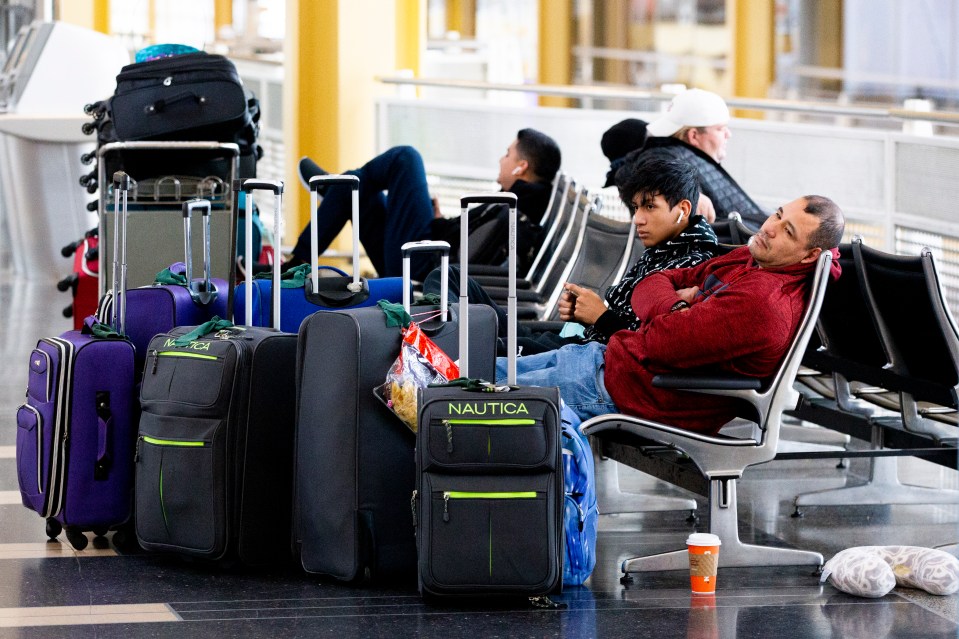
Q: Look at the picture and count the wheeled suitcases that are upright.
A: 6